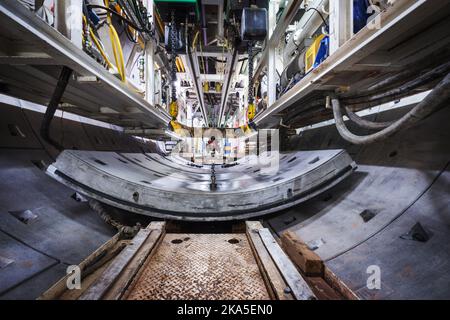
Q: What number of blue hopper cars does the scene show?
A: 0